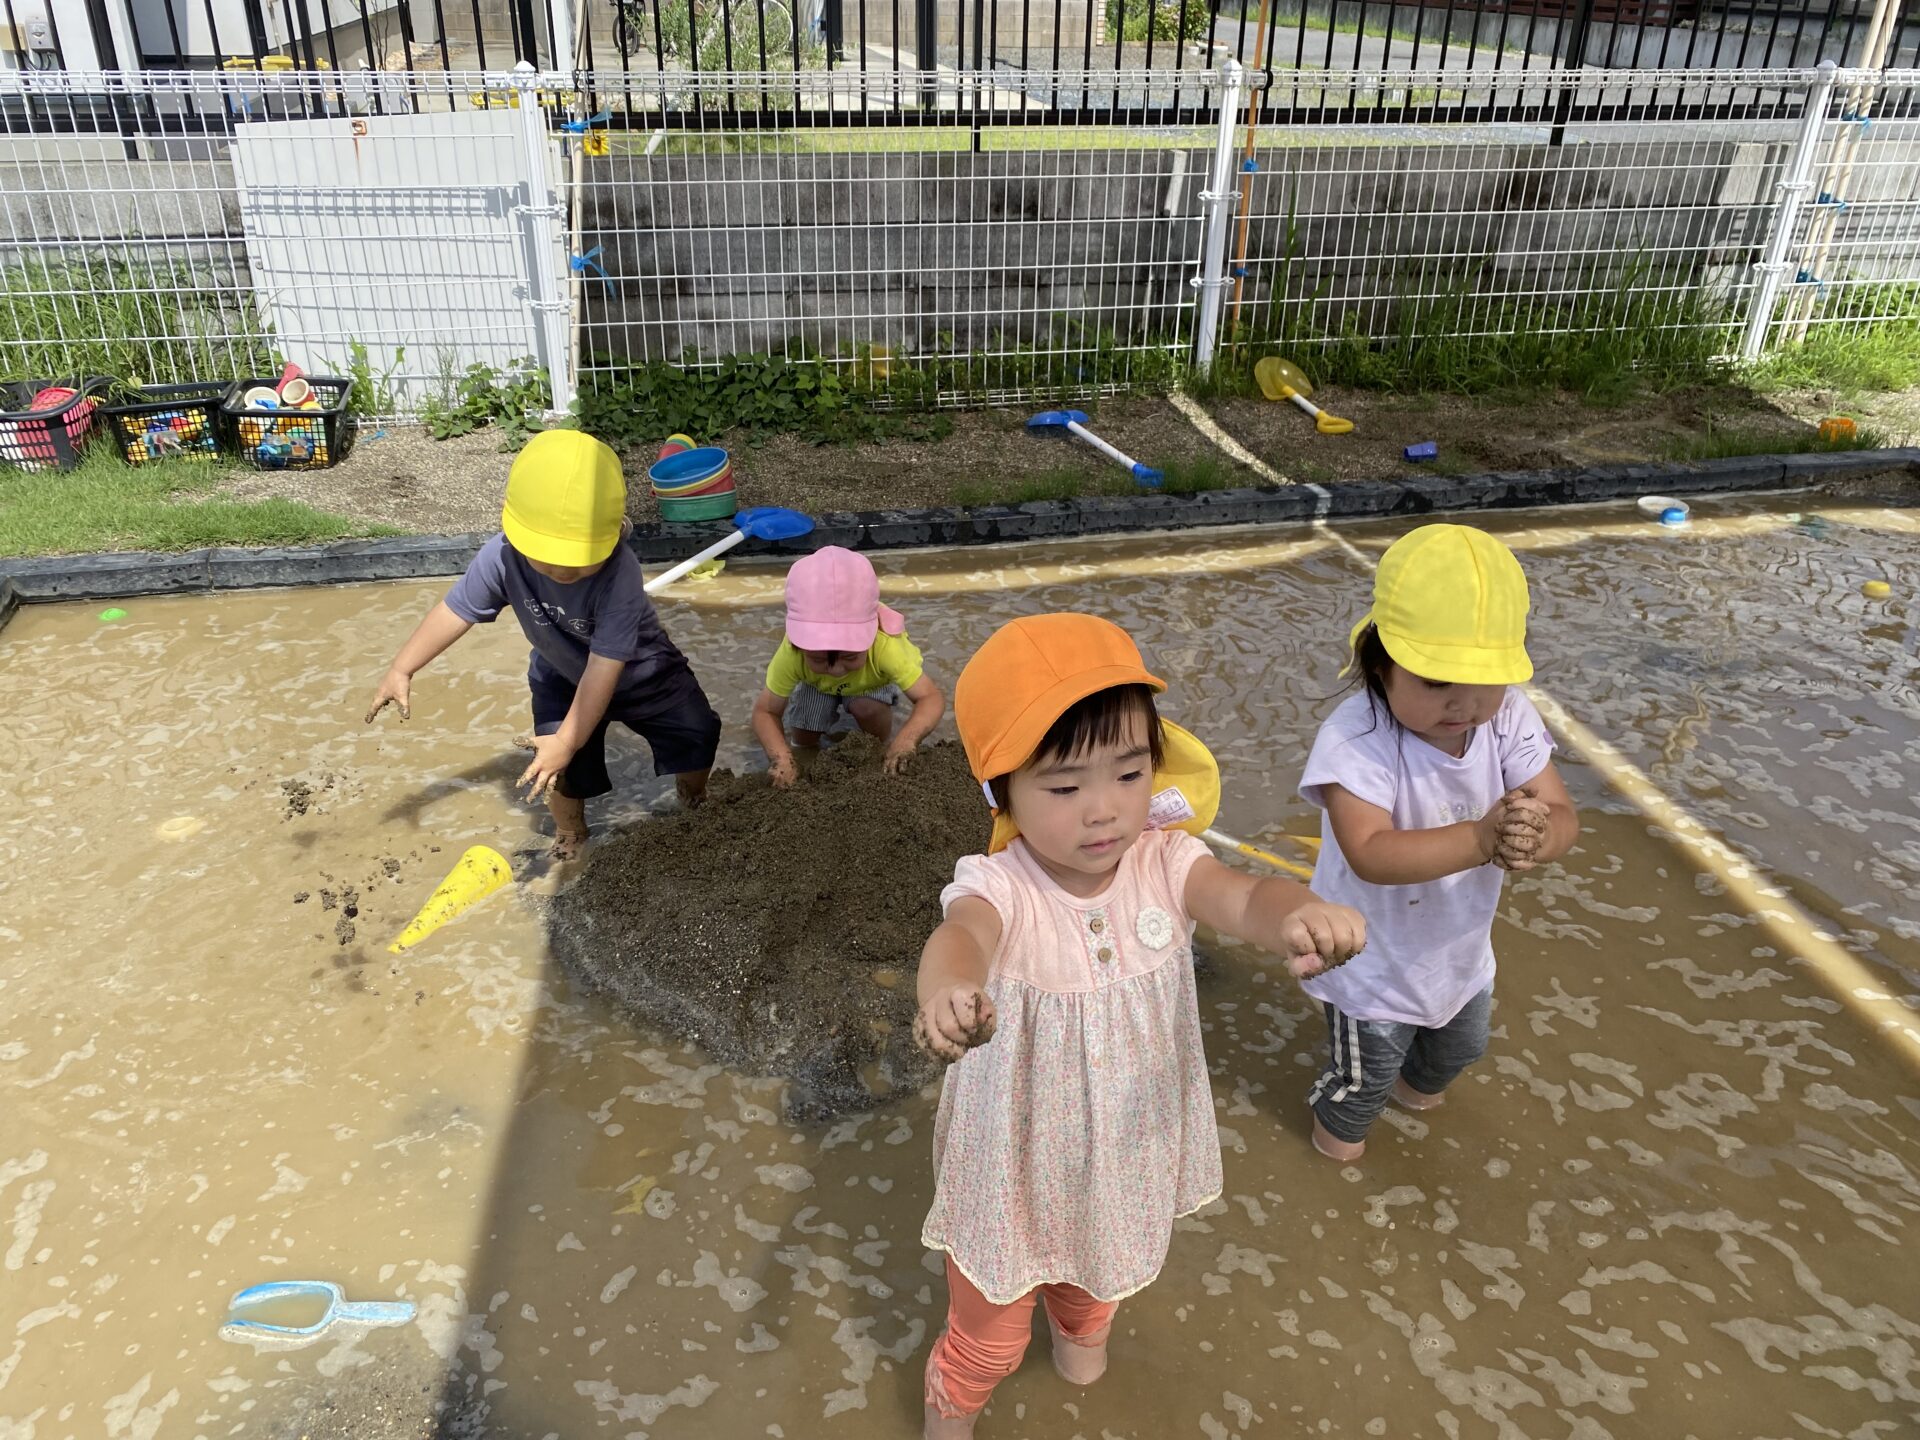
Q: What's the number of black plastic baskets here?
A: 3